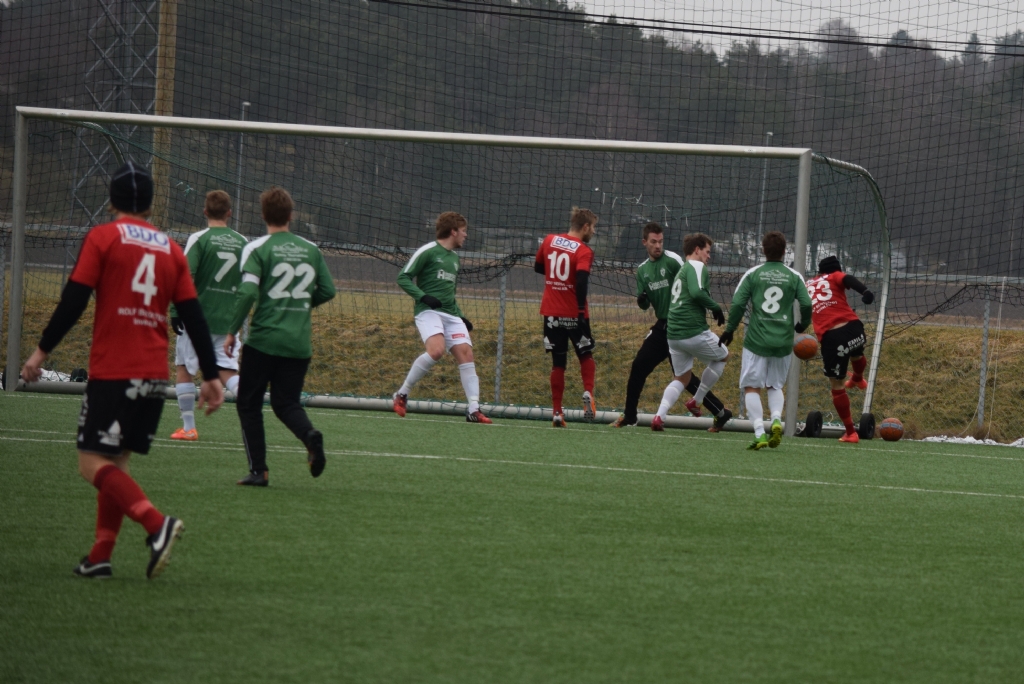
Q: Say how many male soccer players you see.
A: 9